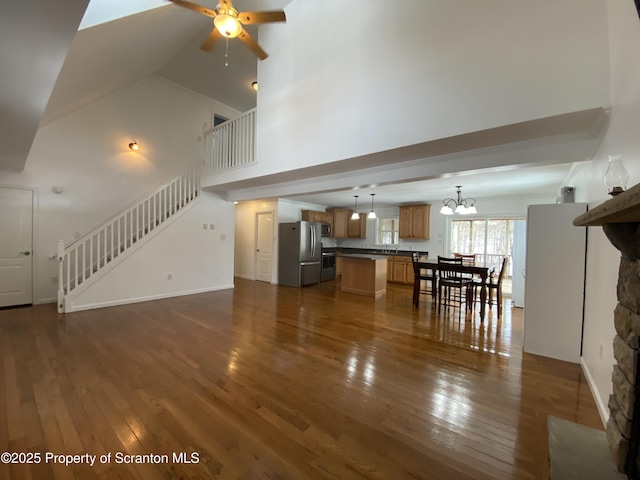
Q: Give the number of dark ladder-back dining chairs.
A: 4